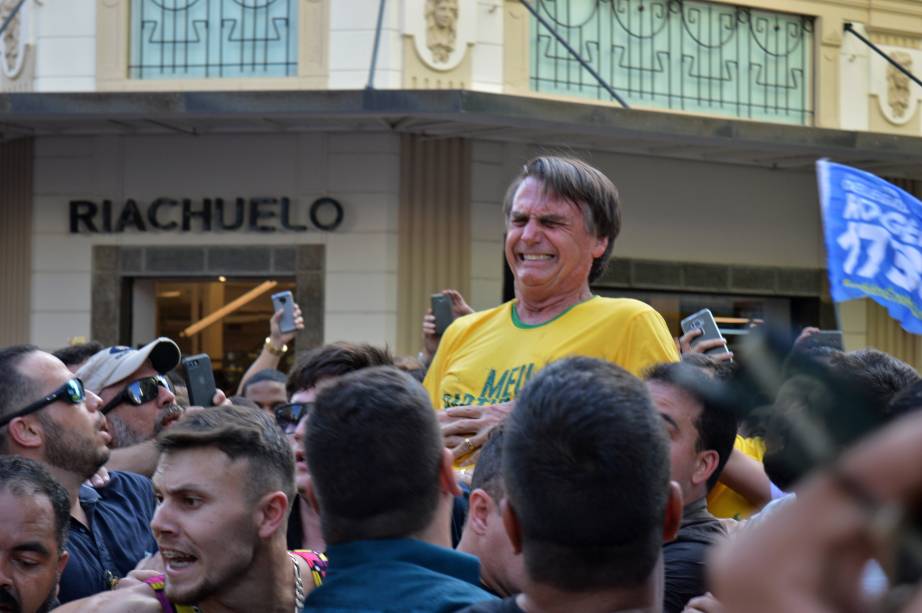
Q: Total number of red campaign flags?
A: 0